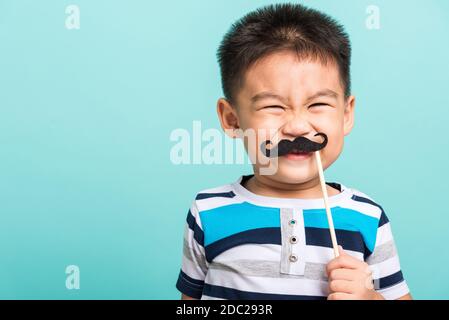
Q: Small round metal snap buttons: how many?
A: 3